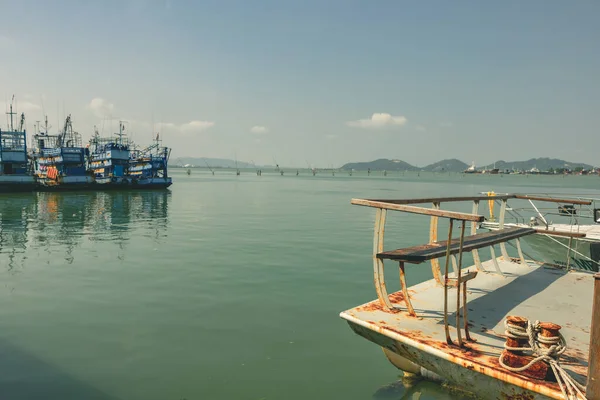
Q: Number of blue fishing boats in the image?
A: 4